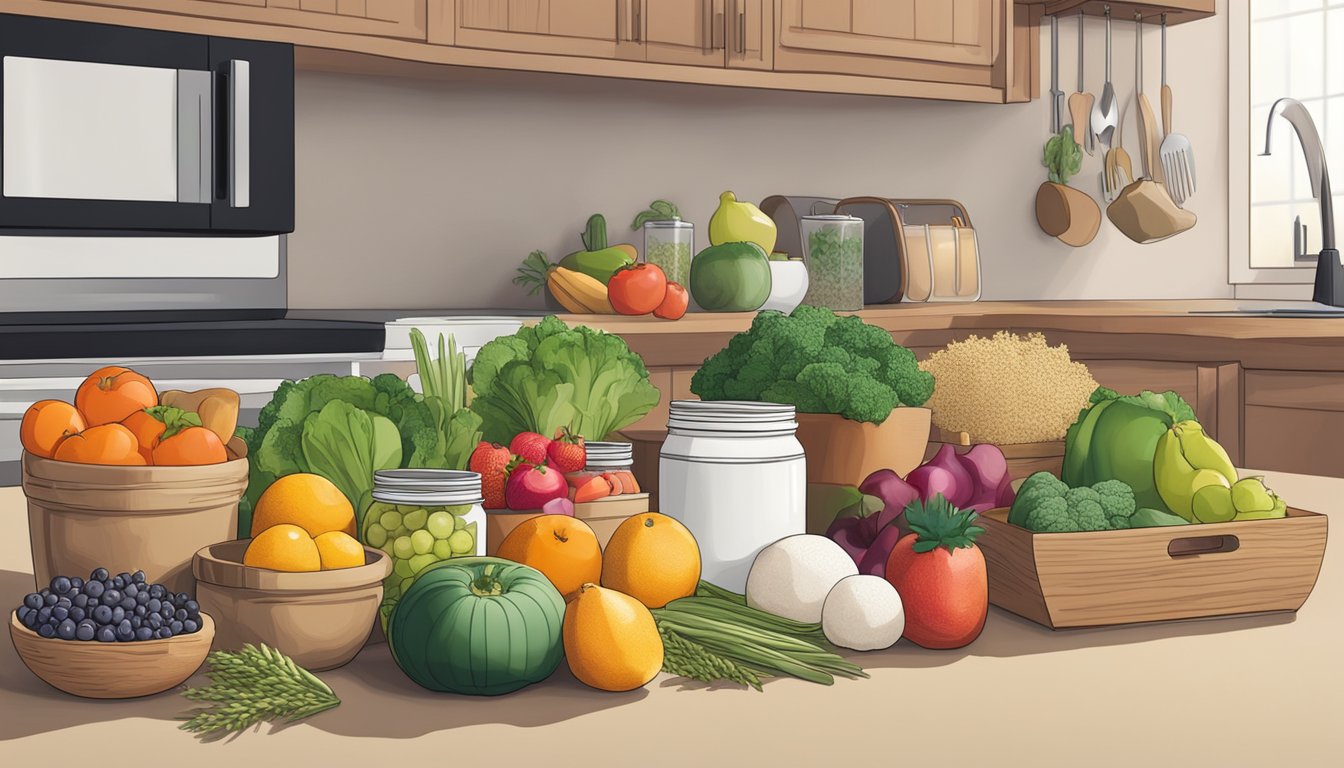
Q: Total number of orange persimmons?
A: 5